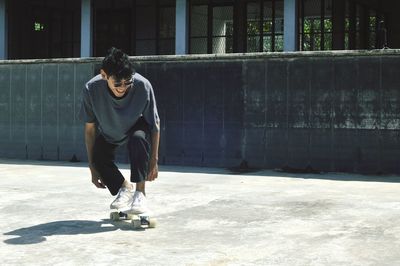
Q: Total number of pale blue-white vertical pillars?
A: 4